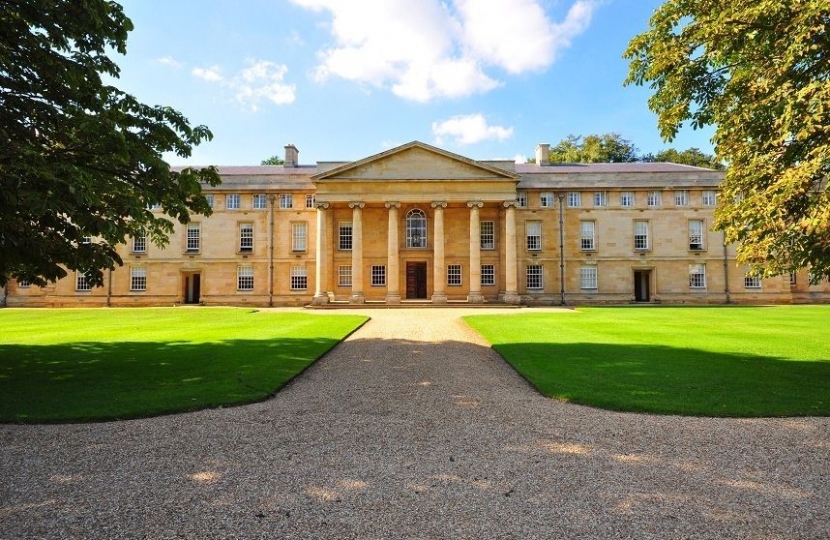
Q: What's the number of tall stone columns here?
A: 6